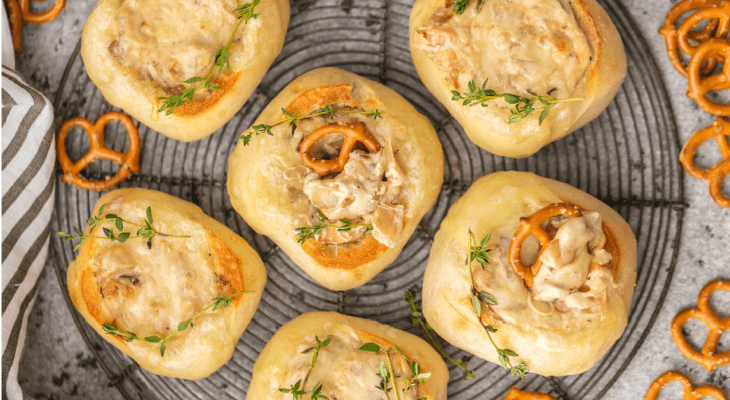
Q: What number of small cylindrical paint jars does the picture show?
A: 0